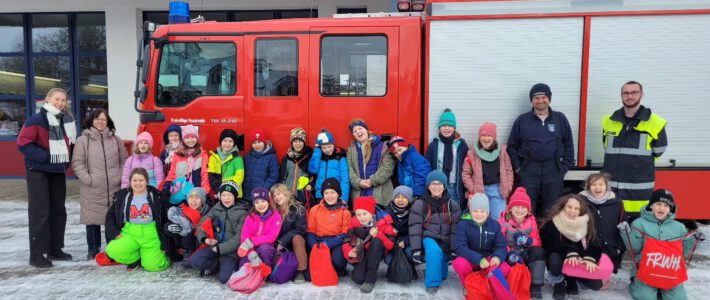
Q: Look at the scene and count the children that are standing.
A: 11